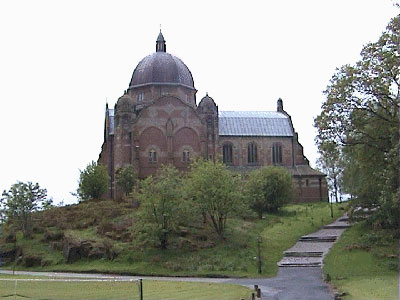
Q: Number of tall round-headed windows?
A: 3